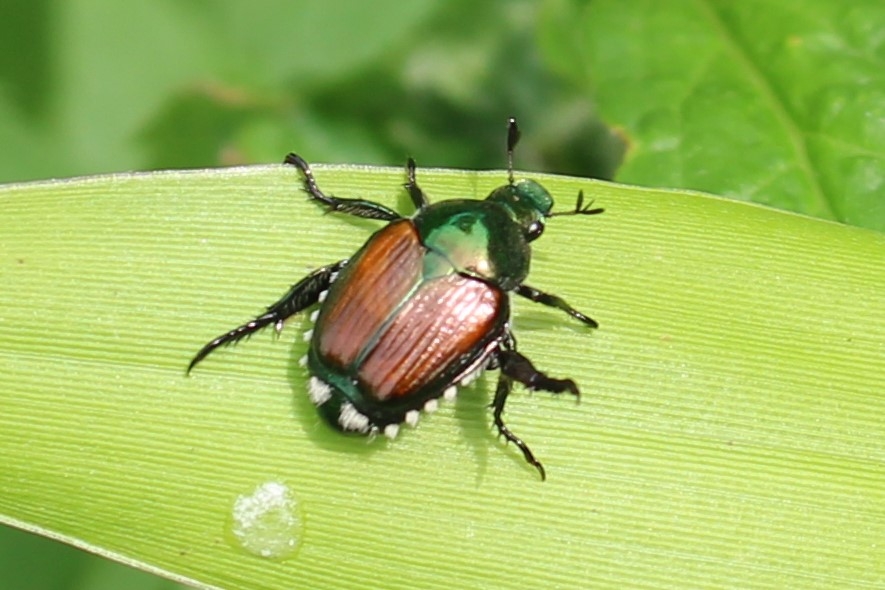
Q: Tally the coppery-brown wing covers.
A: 2